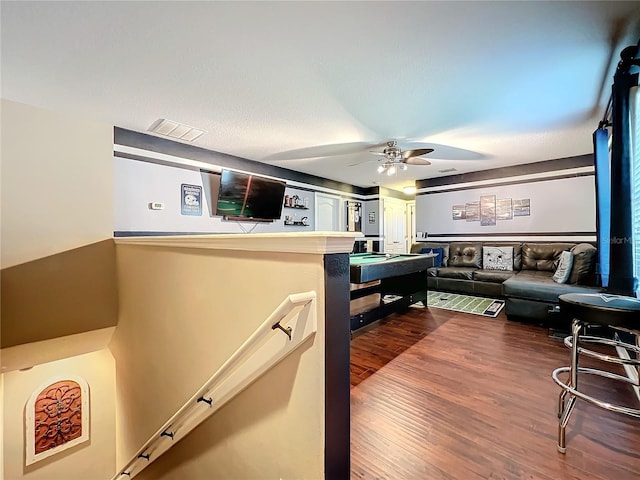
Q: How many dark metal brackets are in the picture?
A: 5